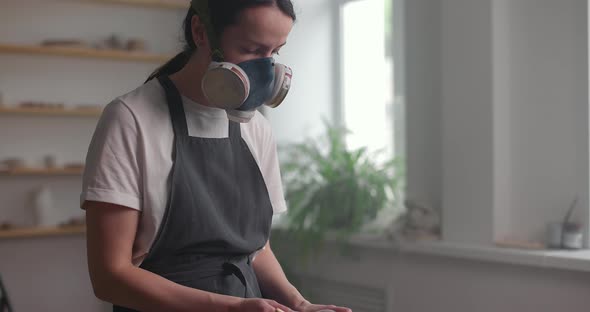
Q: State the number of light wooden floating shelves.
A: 5